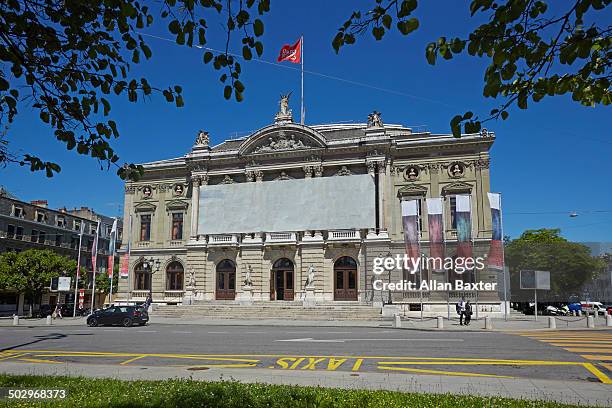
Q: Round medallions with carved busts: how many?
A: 4